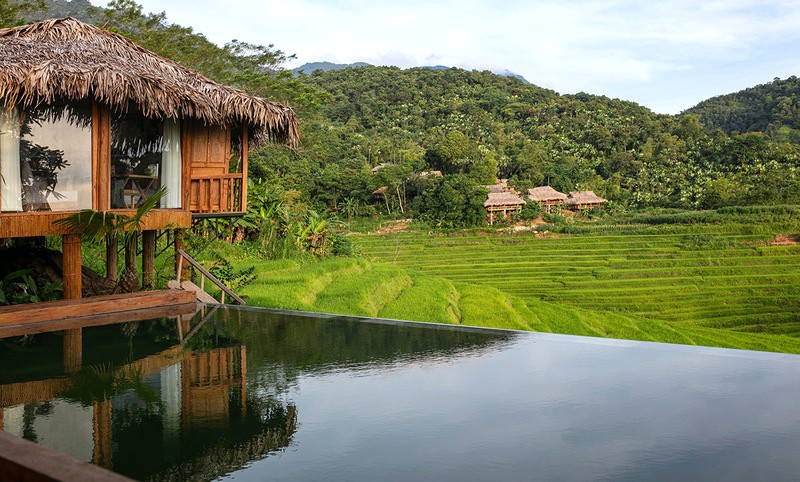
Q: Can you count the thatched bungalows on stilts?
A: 4